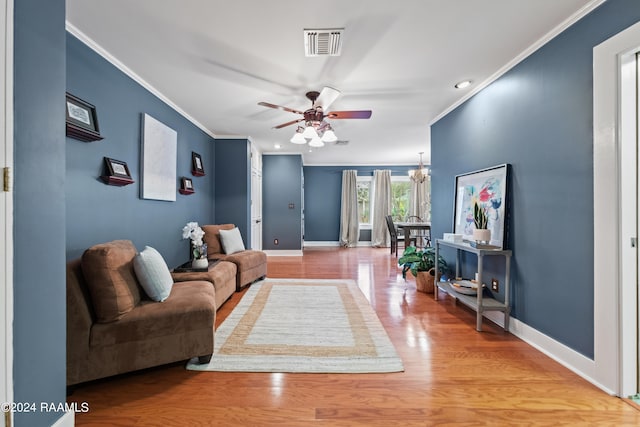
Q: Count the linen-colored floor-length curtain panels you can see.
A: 3